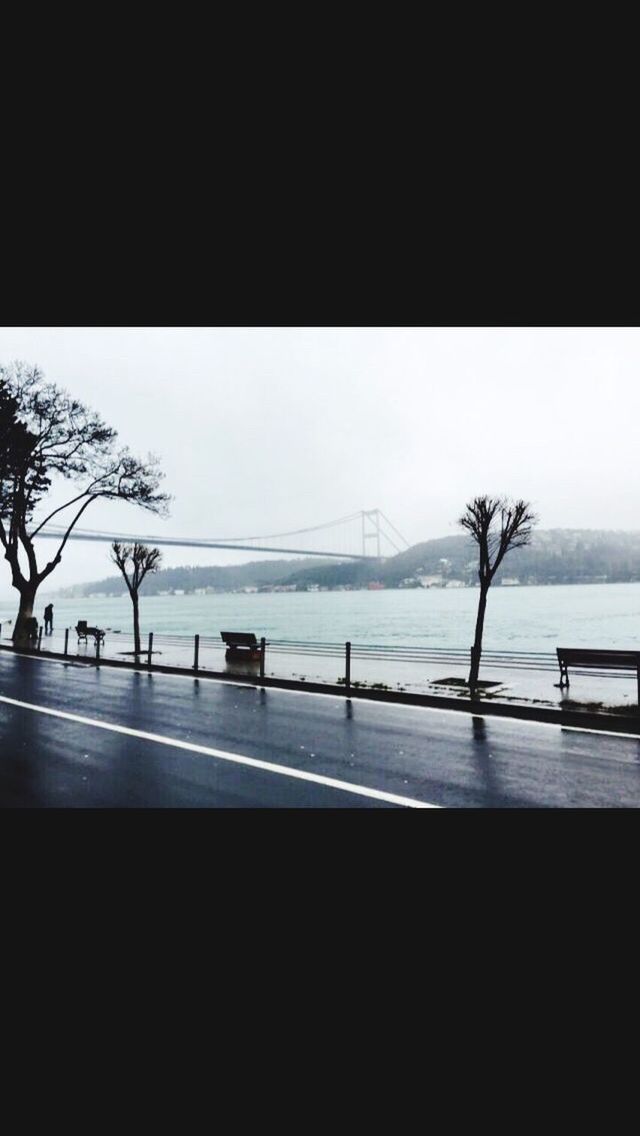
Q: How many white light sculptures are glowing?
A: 0